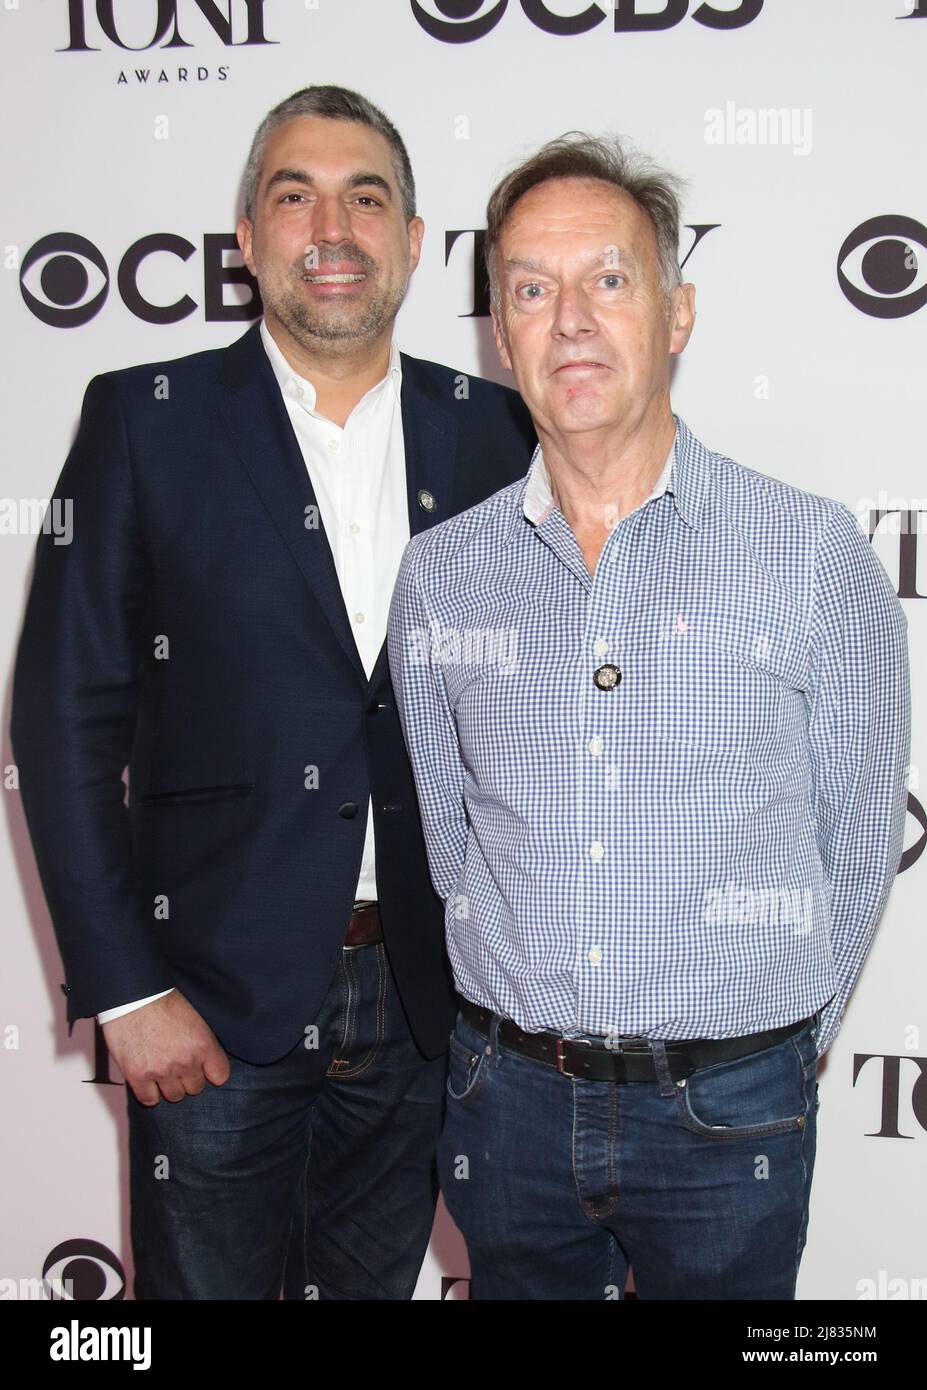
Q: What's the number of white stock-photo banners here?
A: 0